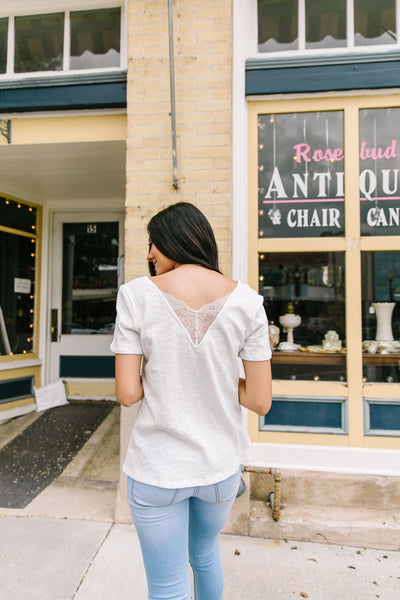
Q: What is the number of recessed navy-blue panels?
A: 4